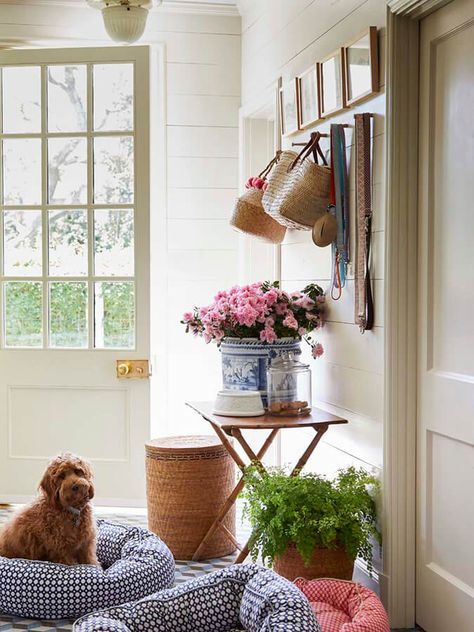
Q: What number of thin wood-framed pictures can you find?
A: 4